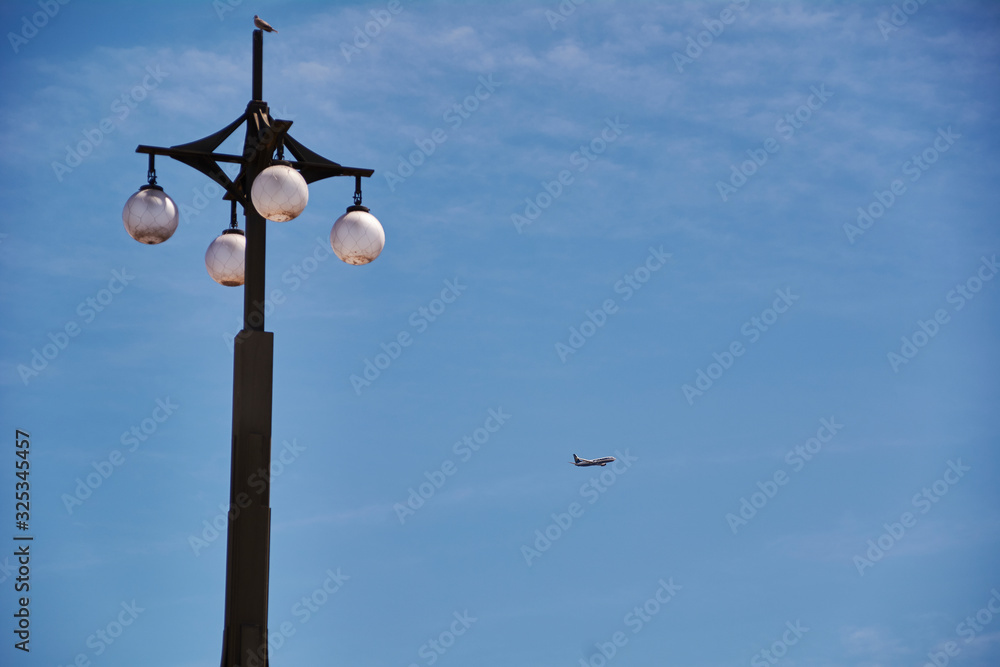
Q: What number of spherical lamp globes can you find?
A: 4